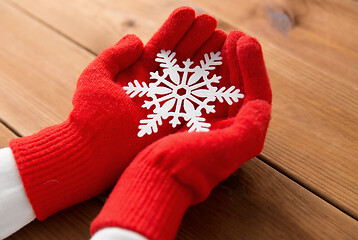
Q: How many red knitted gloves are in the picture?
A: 2